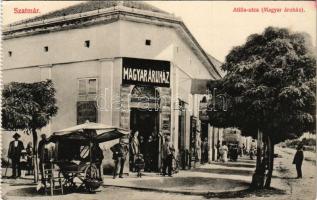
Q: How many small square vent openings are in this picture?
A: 4